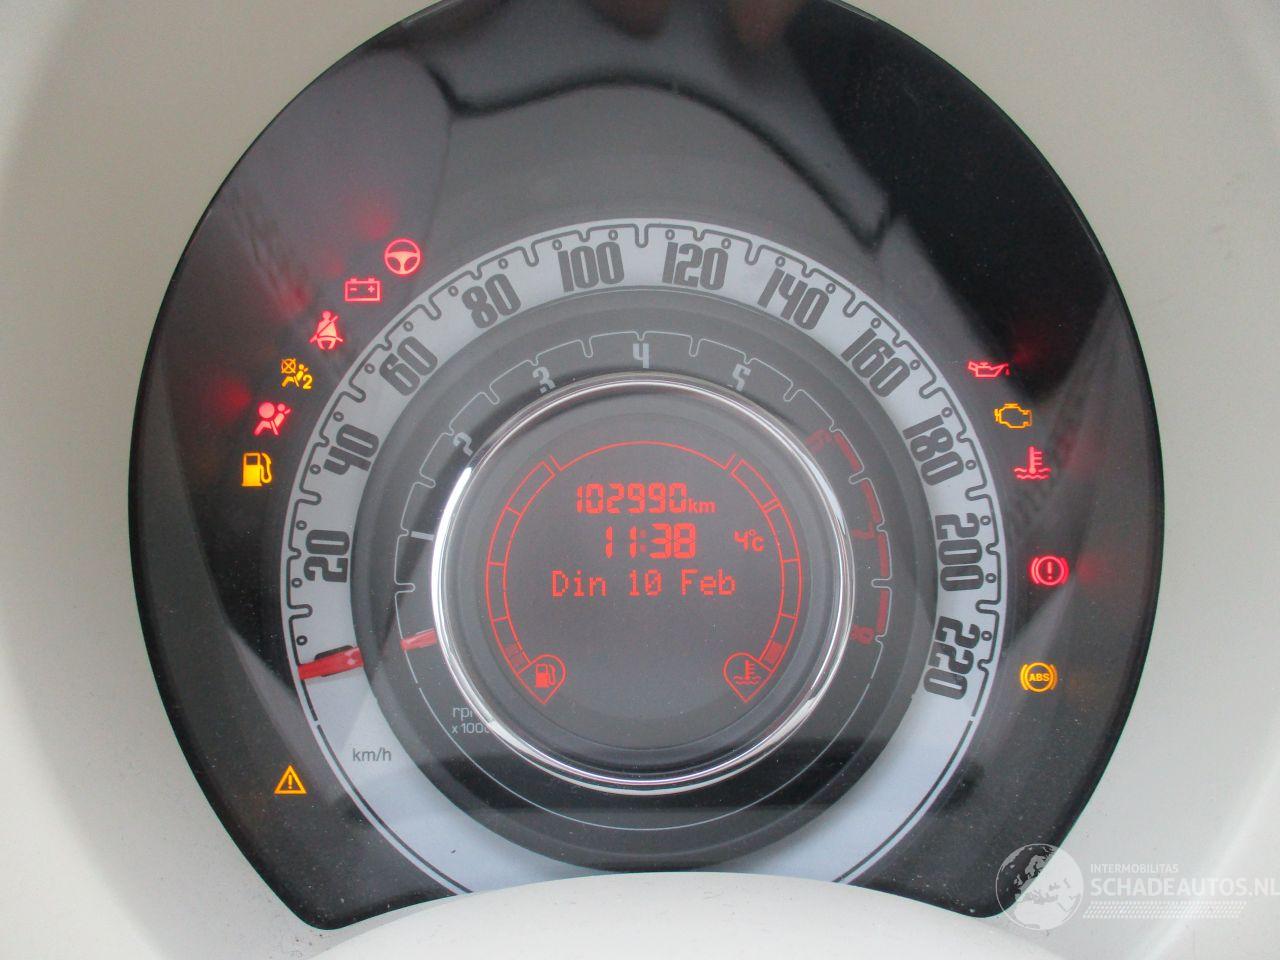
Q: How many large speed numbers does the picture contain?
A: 11